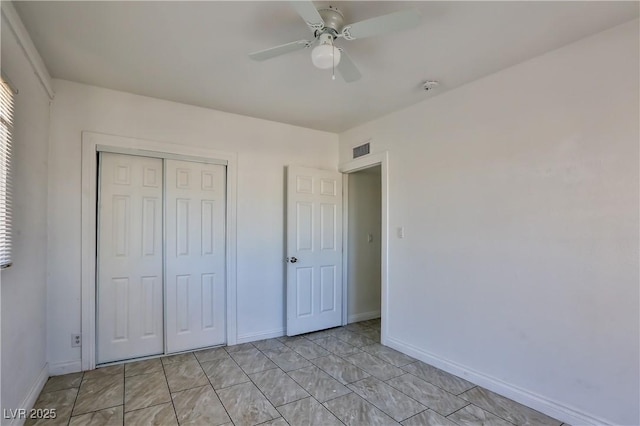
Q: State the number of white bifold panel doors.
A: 2